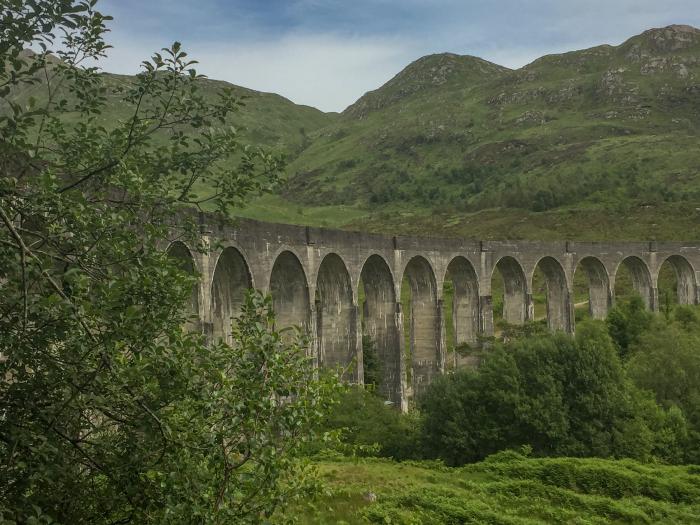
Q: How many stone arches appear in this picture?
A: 12